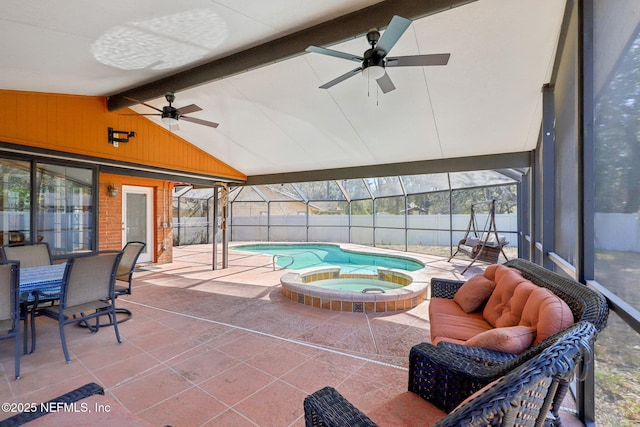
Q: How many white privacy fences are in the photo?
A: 1